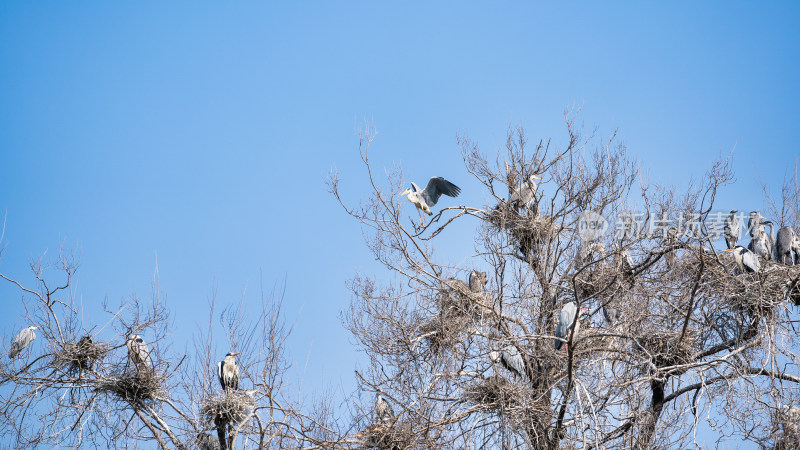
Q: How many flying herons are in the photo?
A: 1